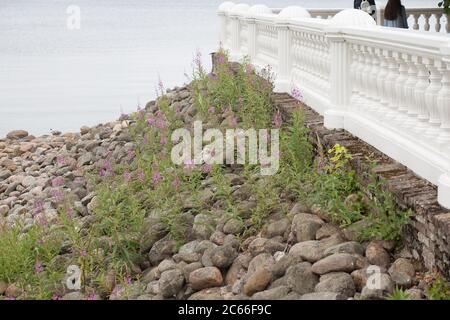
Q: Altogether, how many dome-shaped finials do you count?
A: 5